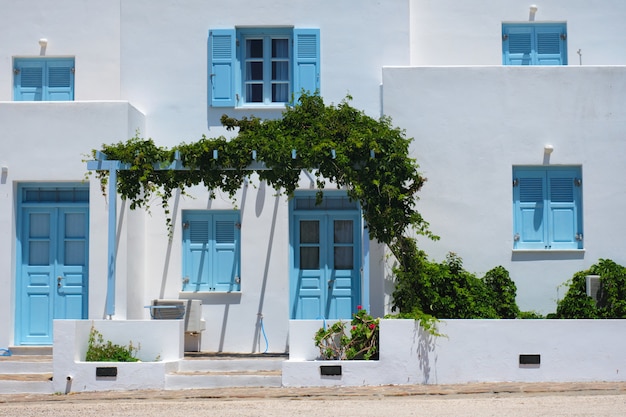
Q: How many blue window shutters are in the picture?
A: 10